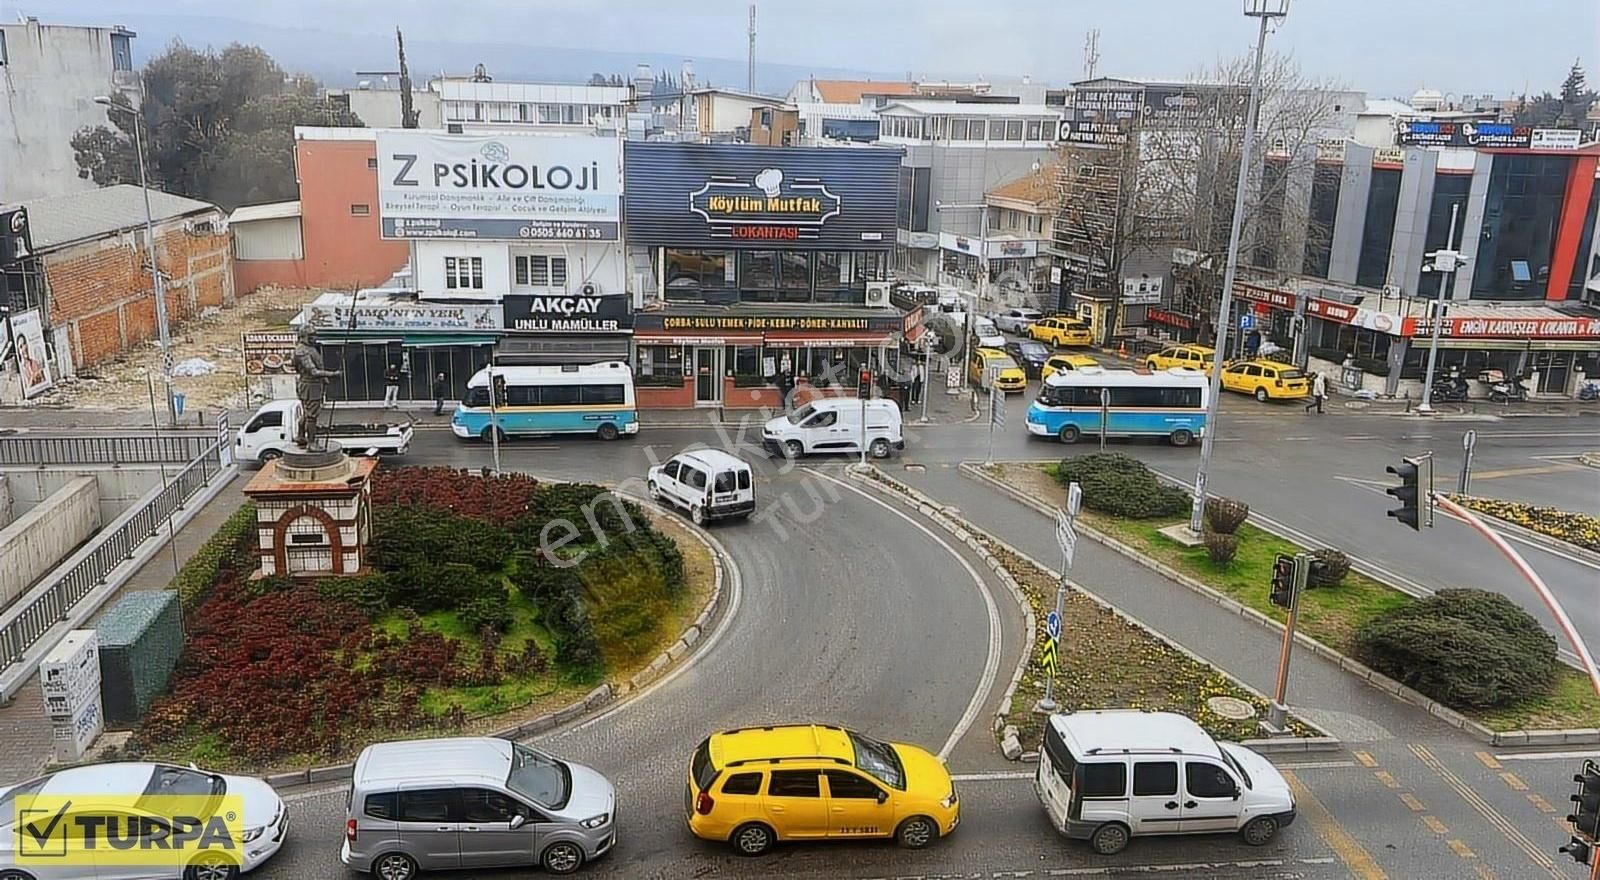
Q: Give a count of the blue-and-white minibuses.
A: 2